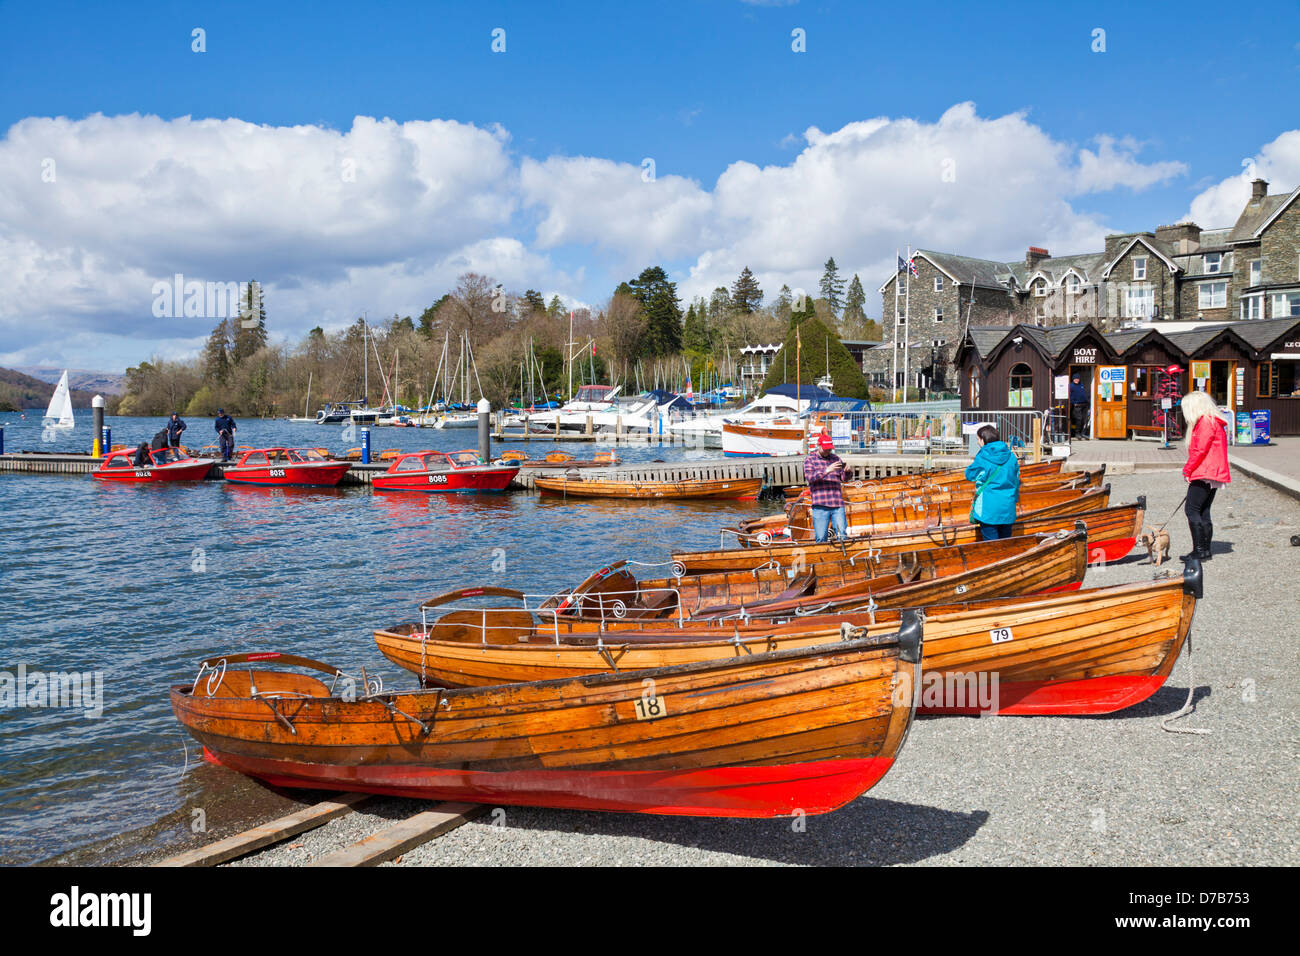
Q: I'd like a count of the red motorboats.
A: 3